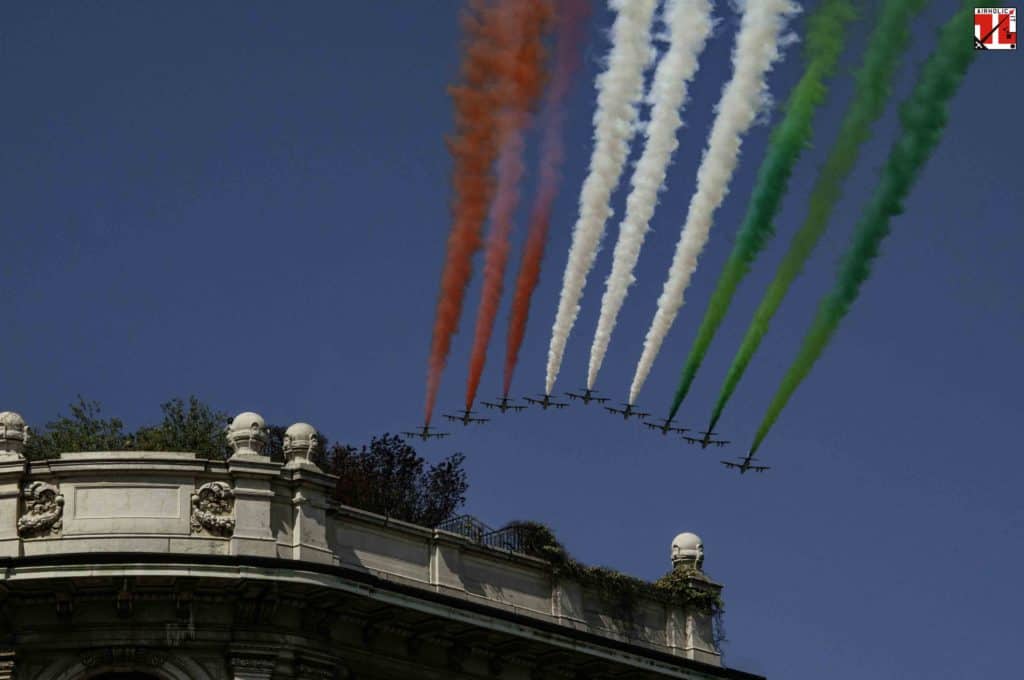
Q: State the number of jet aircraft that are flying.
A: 9